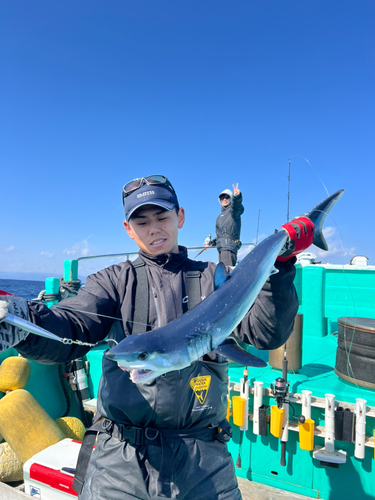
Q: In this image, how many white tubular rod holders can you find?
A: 6